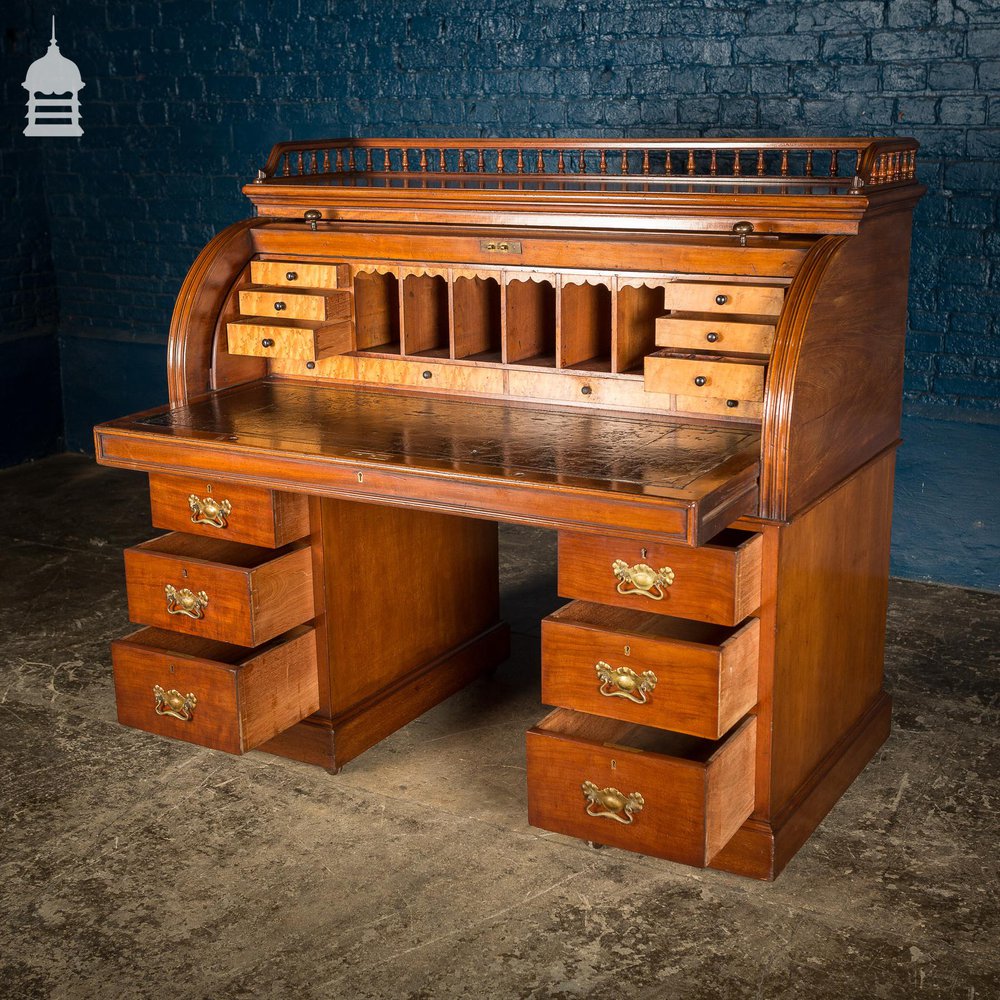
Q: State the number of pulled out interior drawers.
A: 6